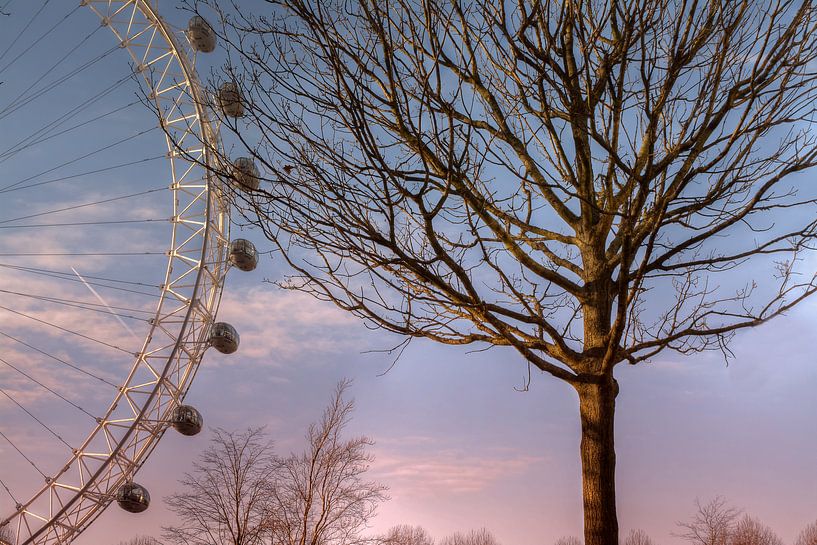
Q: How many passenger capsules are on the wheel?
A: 7